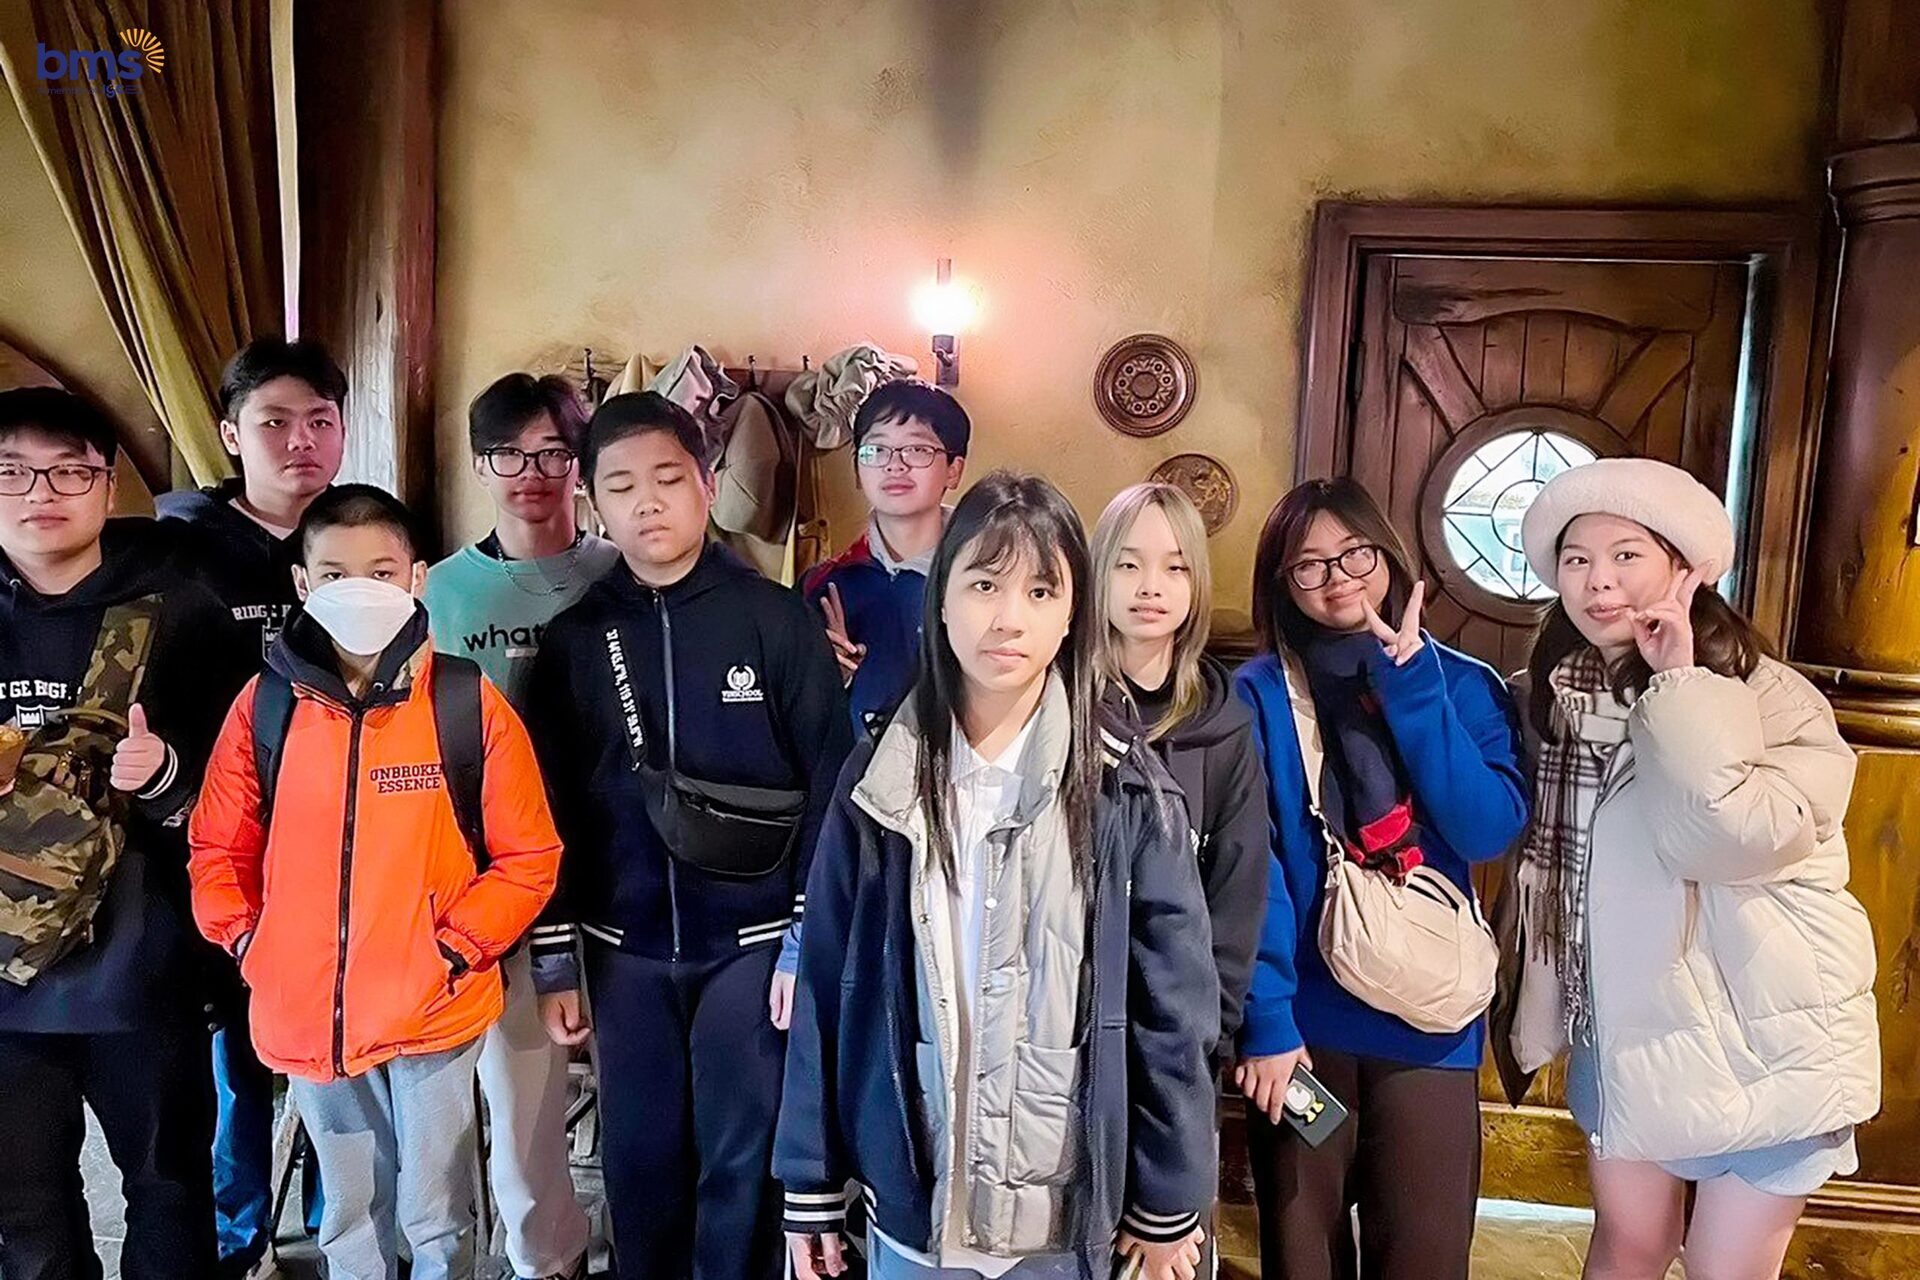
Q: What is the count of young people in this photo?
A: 10